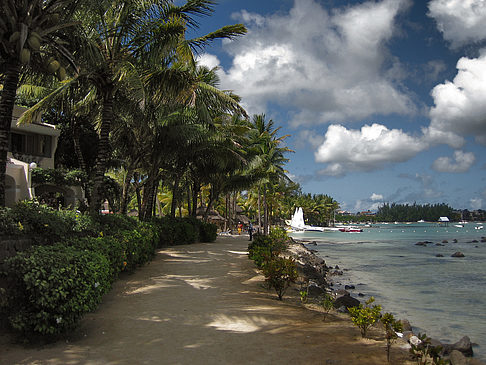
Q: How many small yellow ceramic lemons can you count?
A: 0